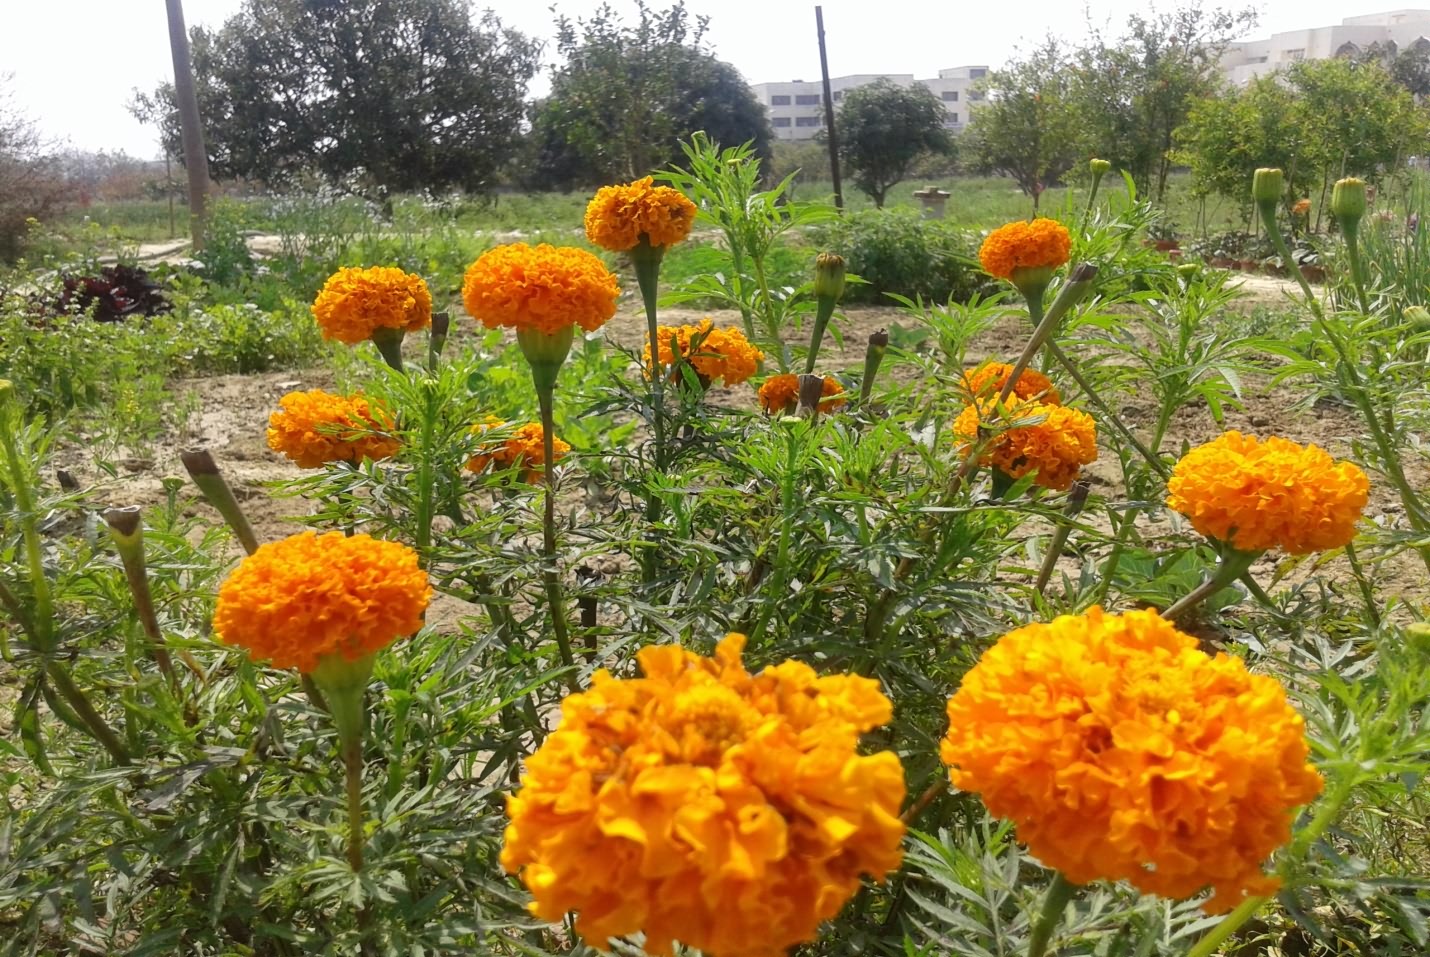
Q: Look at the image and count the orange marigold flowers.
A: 14